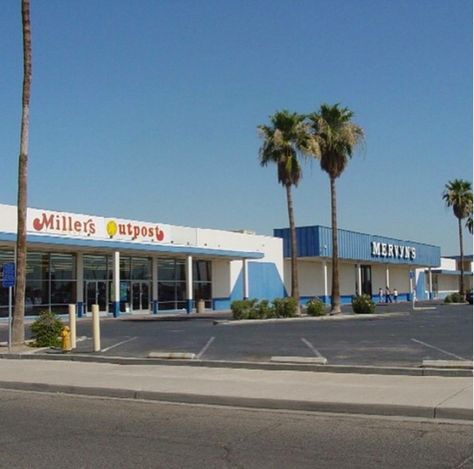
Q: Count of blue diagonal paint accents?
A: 2